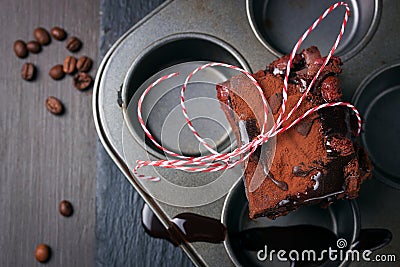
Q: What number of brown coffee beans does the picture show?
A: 13